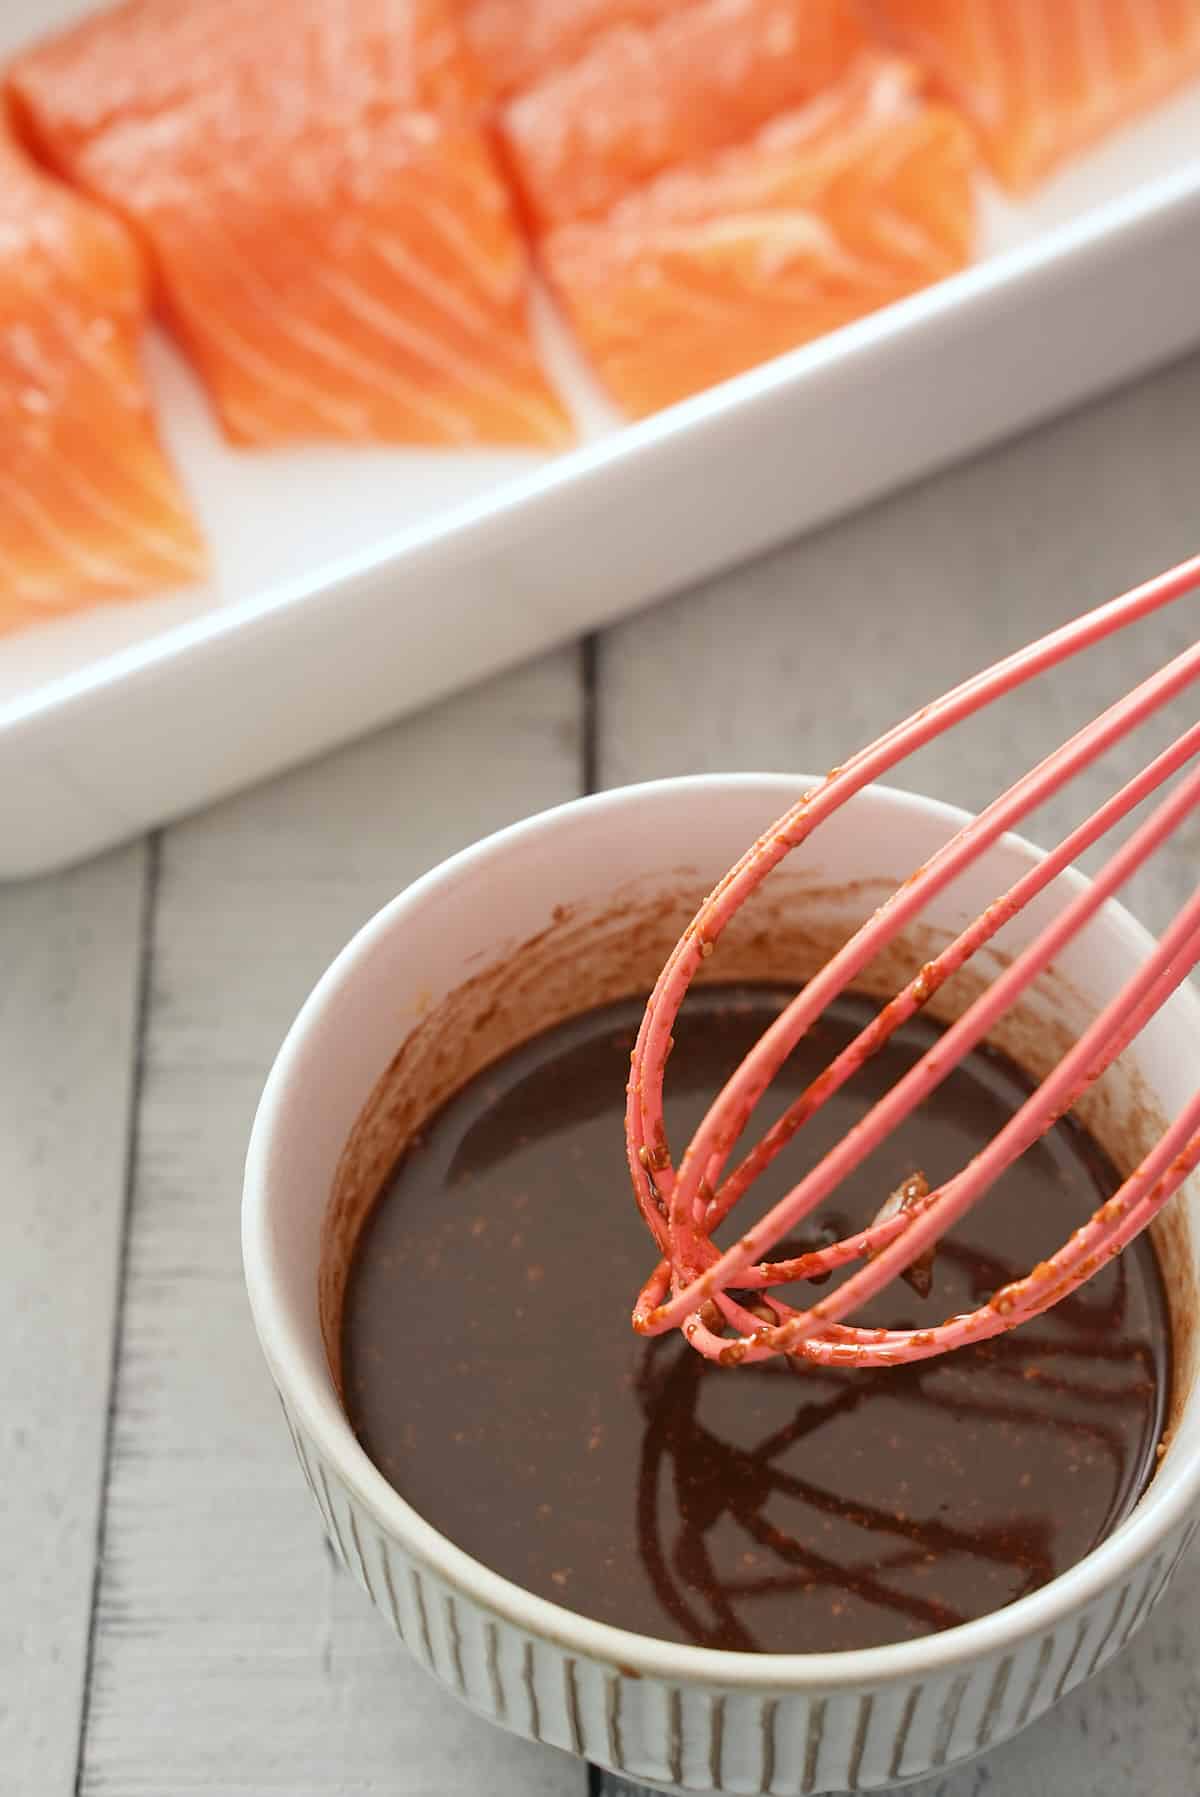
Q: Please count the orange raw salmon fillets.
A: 4